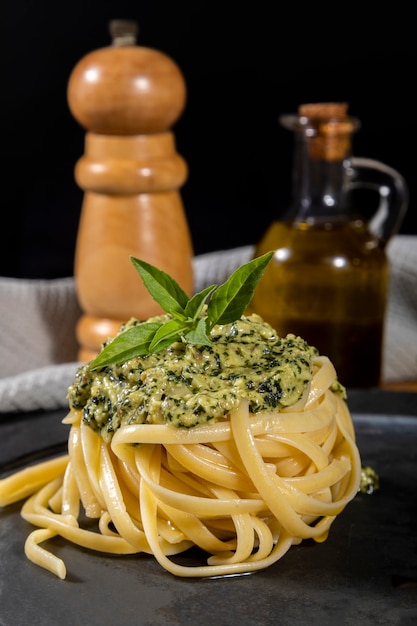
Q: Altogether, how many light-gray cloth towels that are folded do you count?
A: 1